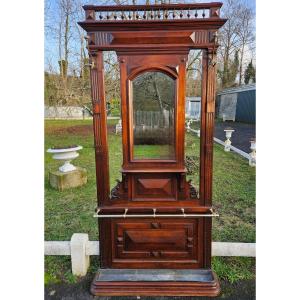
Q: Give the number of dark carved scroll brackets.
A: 2